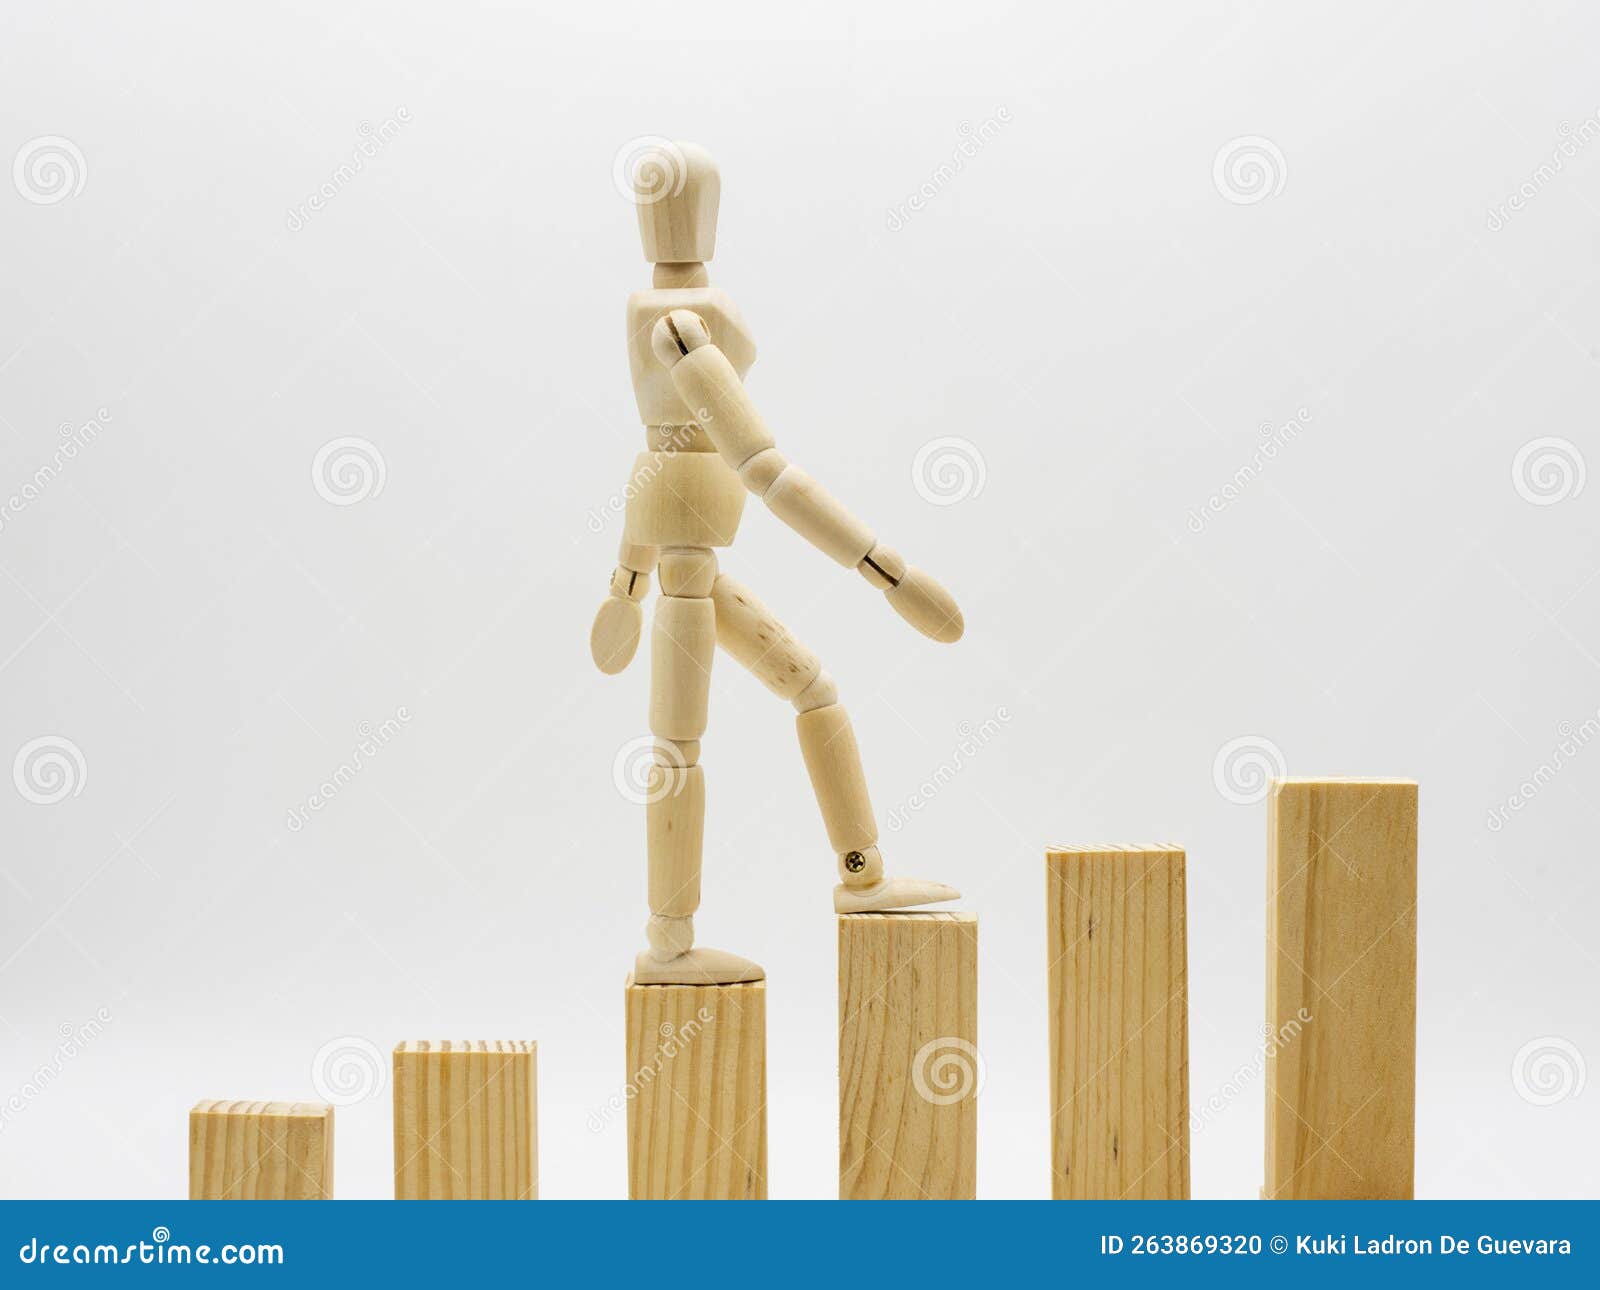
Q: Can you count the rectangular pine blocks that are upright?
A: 6